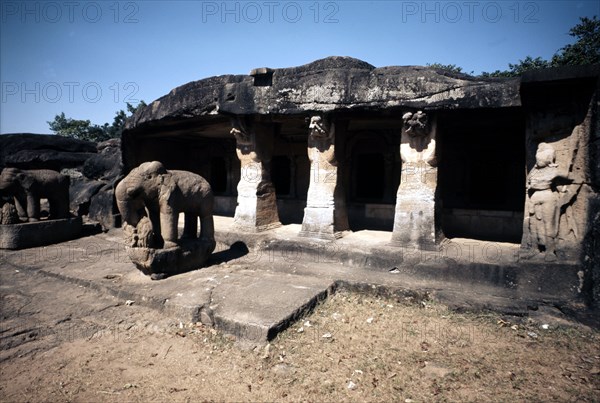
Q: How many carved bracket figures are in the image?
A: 3